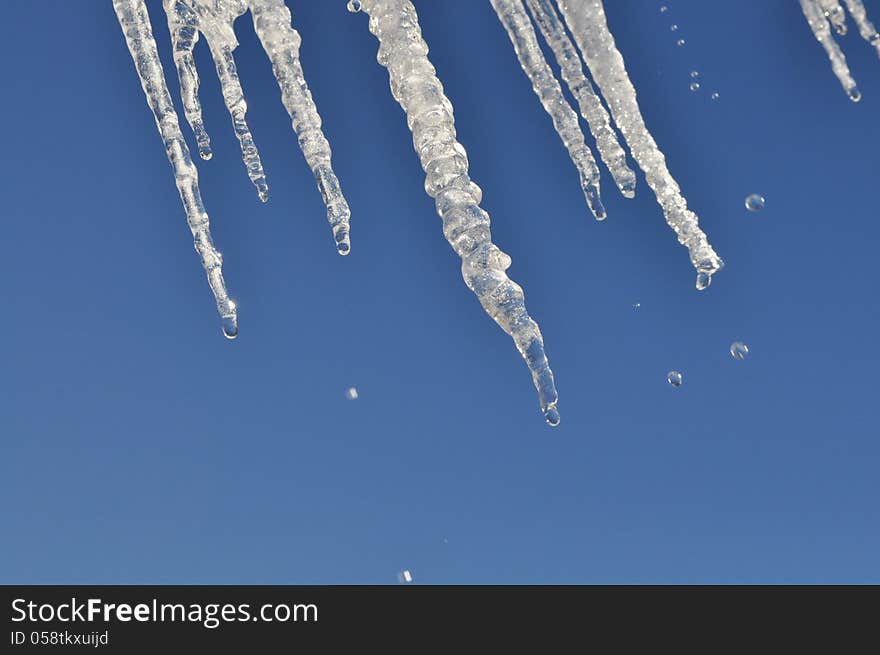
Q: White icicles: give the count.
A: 11